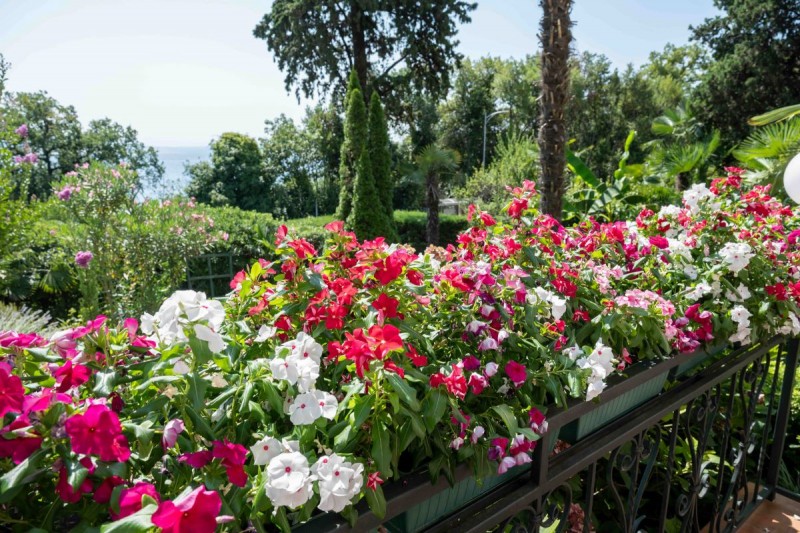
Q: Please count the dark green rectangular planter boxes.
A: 3